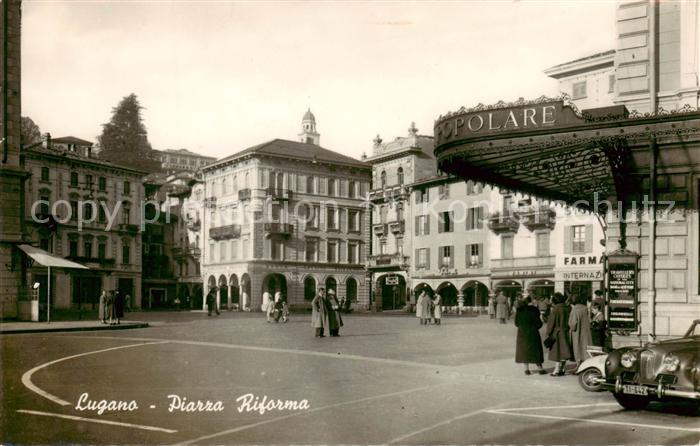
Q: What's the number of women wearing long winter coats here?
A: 3